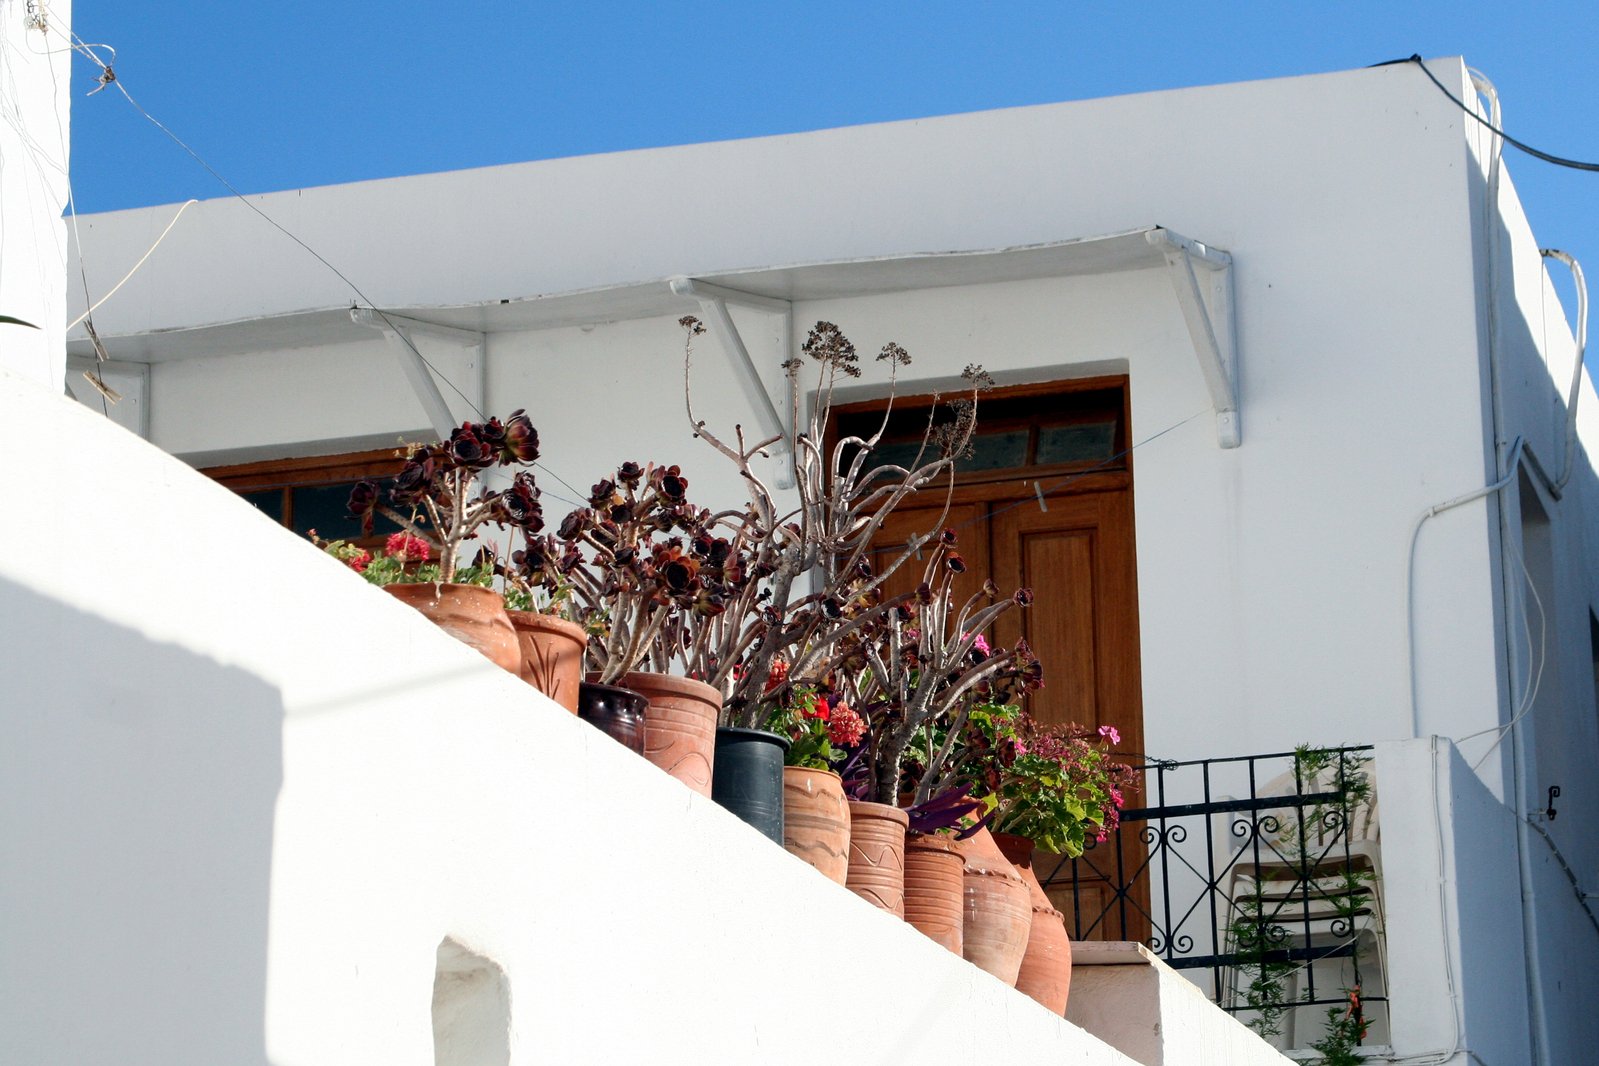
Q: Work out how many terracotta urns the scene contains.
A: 8